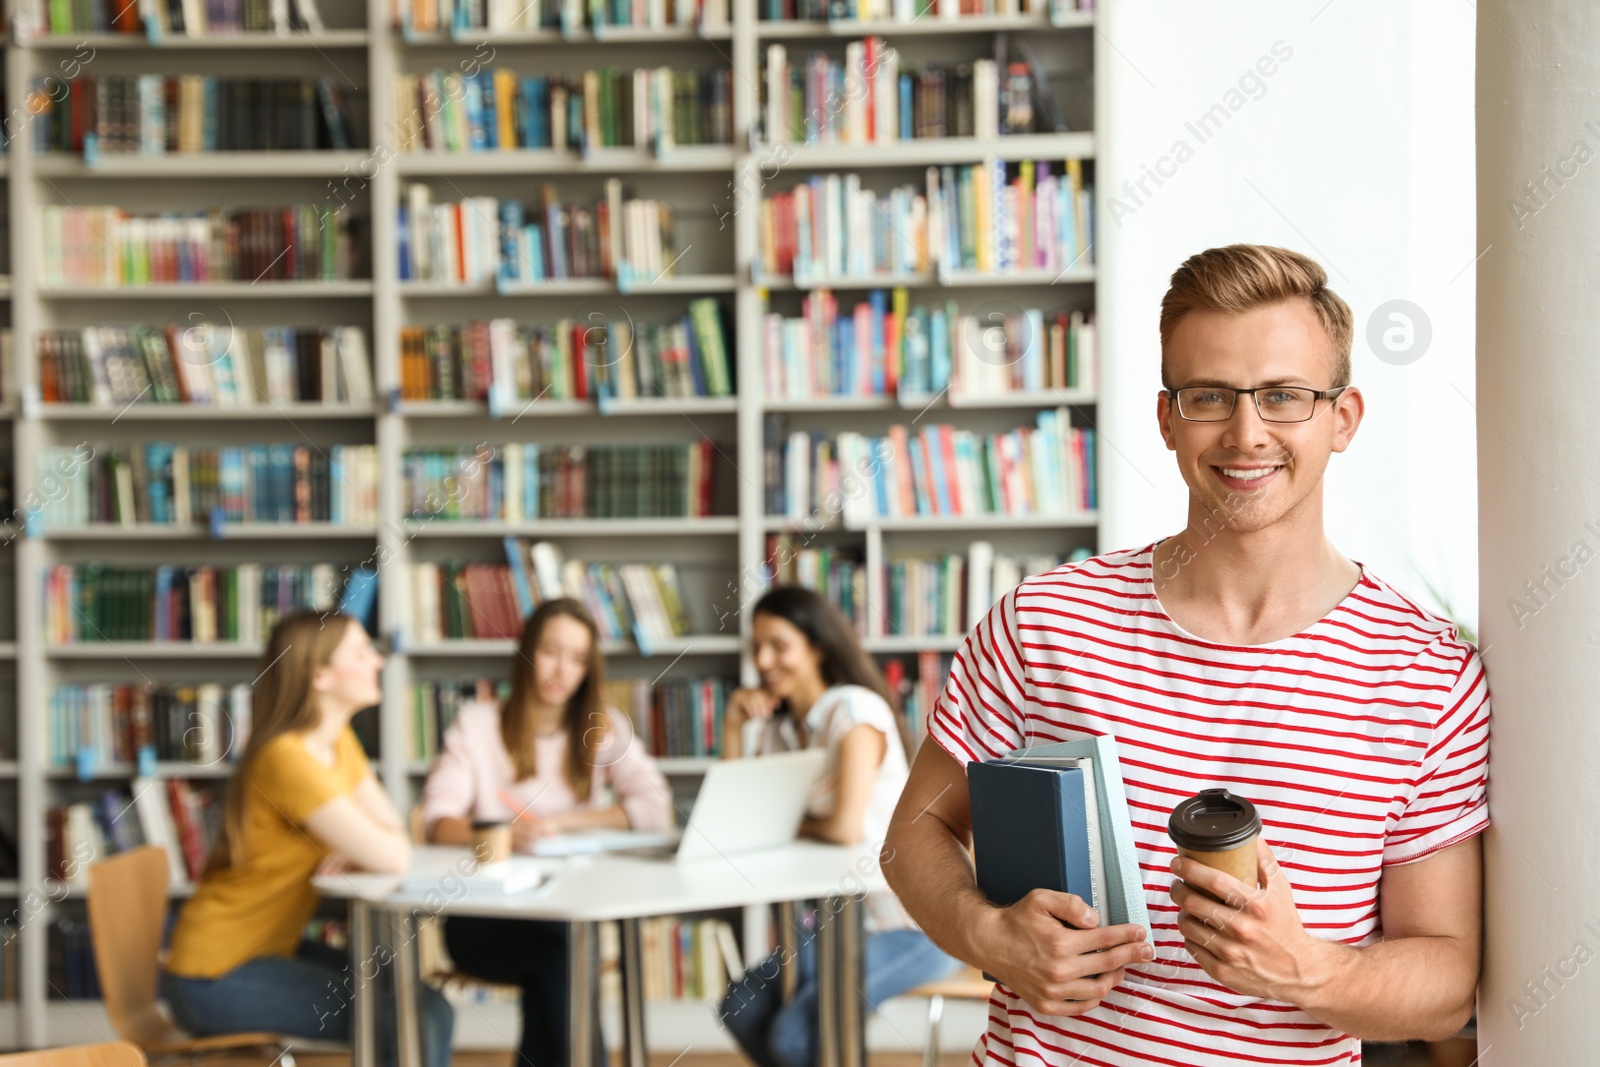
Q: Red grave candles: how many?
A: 0